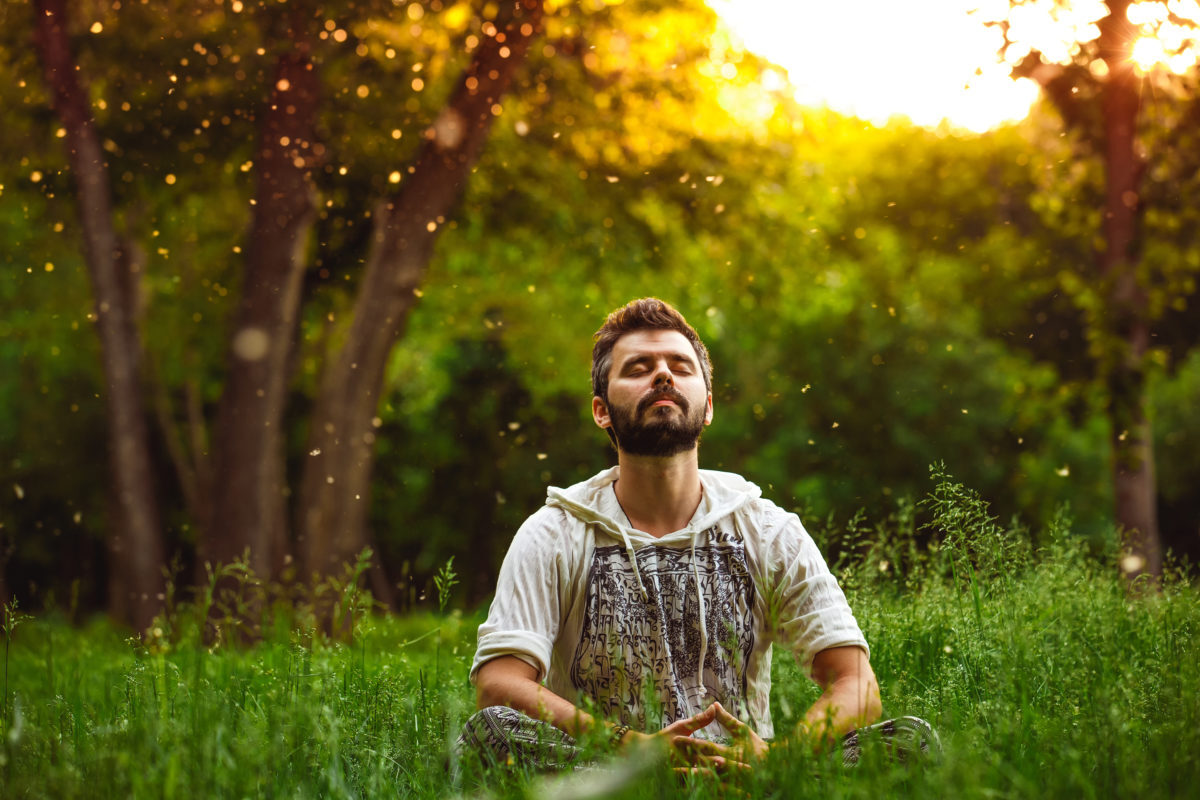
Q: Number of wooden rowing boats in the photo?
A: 0